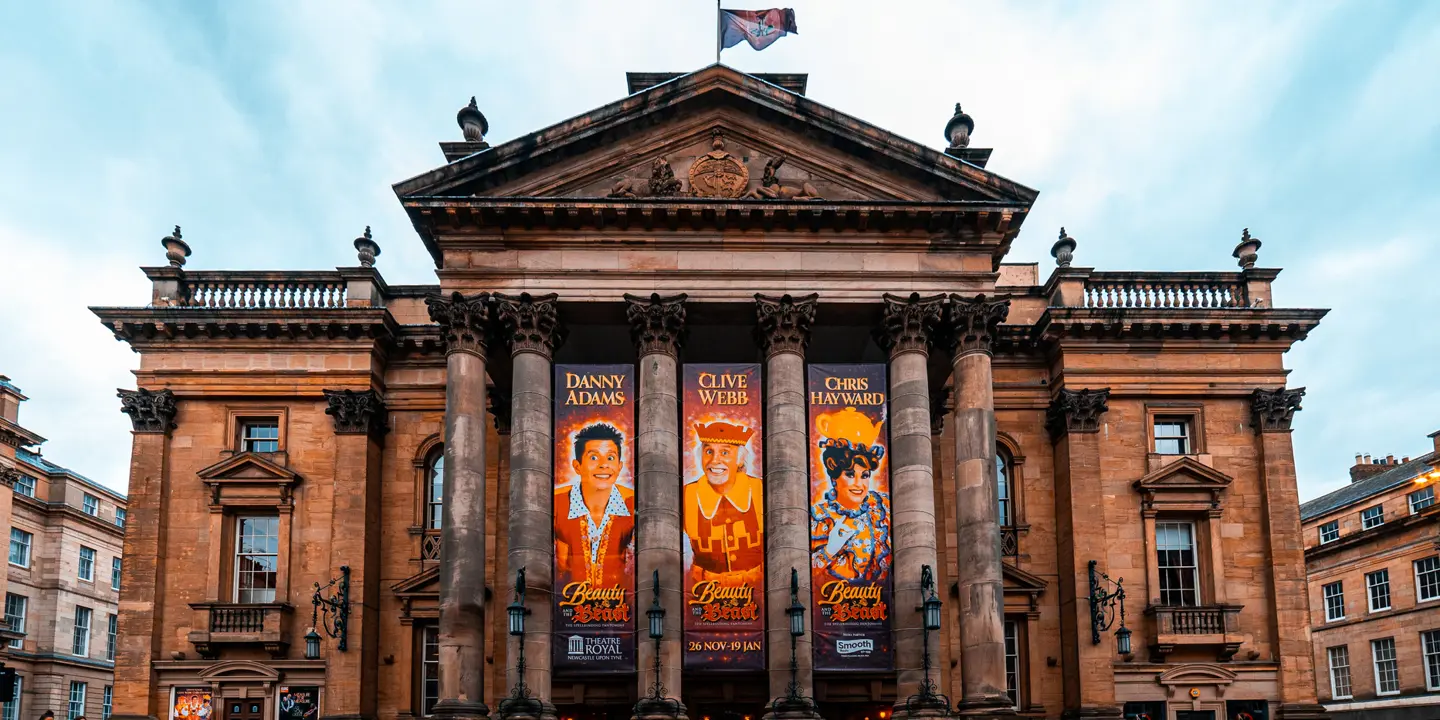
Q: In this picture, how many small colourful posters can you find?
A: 2